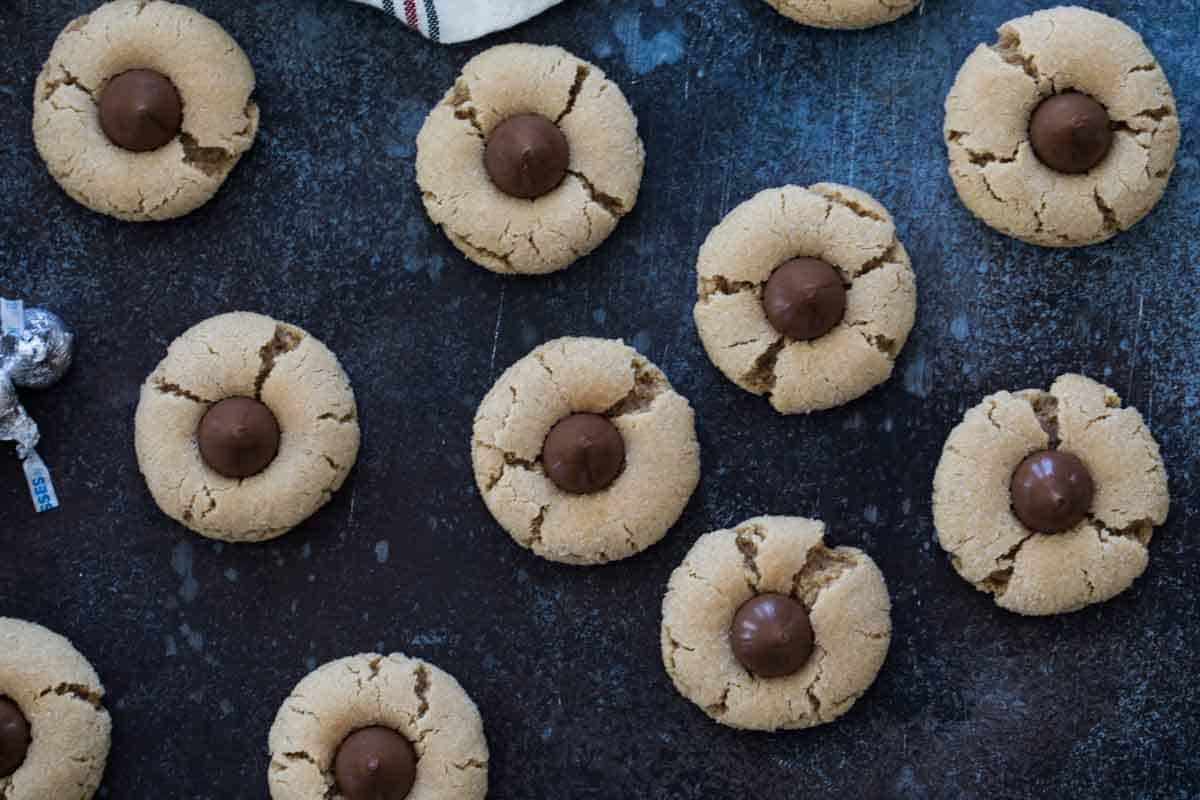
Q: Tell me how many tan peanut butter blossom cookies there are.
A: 11